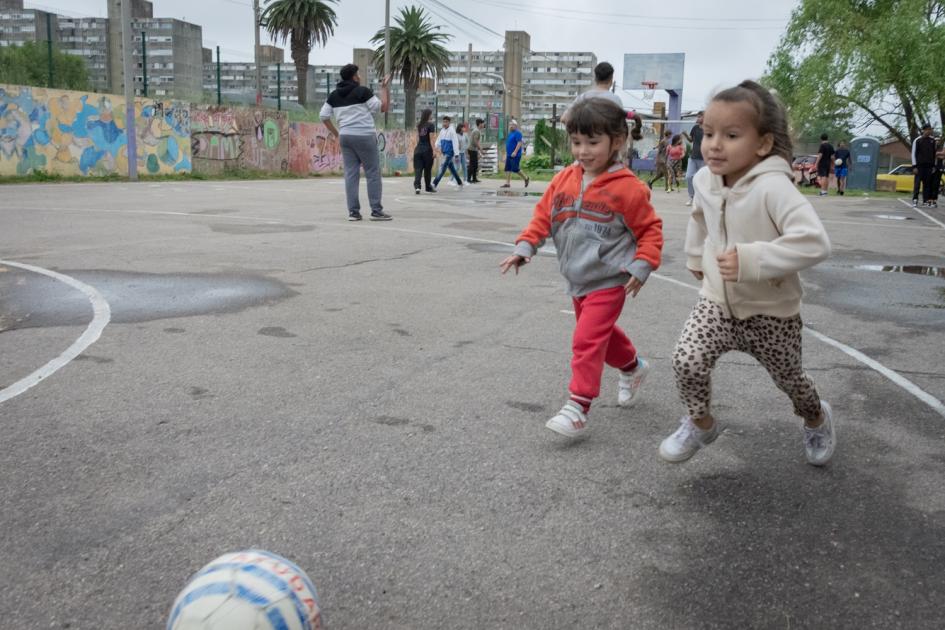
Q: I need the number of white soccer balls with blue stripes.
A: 1